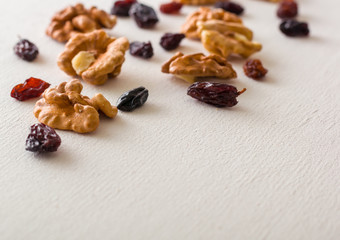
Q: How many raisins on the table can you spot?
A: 14